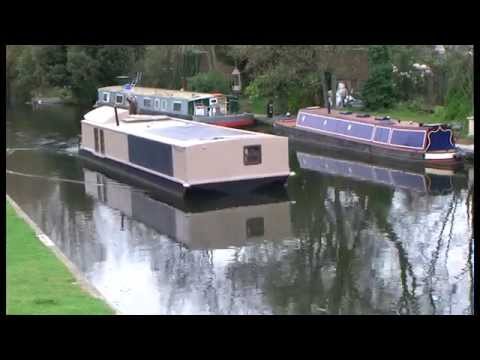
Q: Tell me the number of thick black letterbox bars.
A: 2